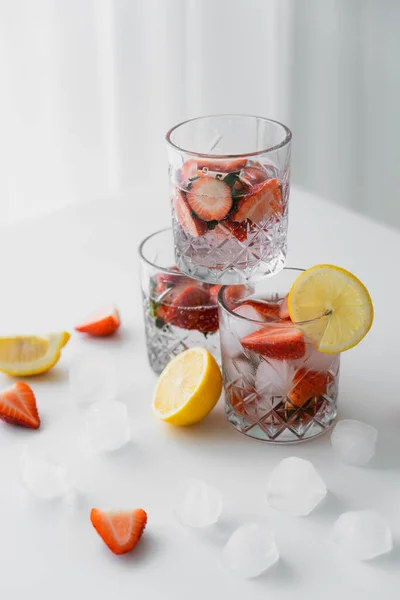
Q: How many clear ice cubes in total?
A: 8